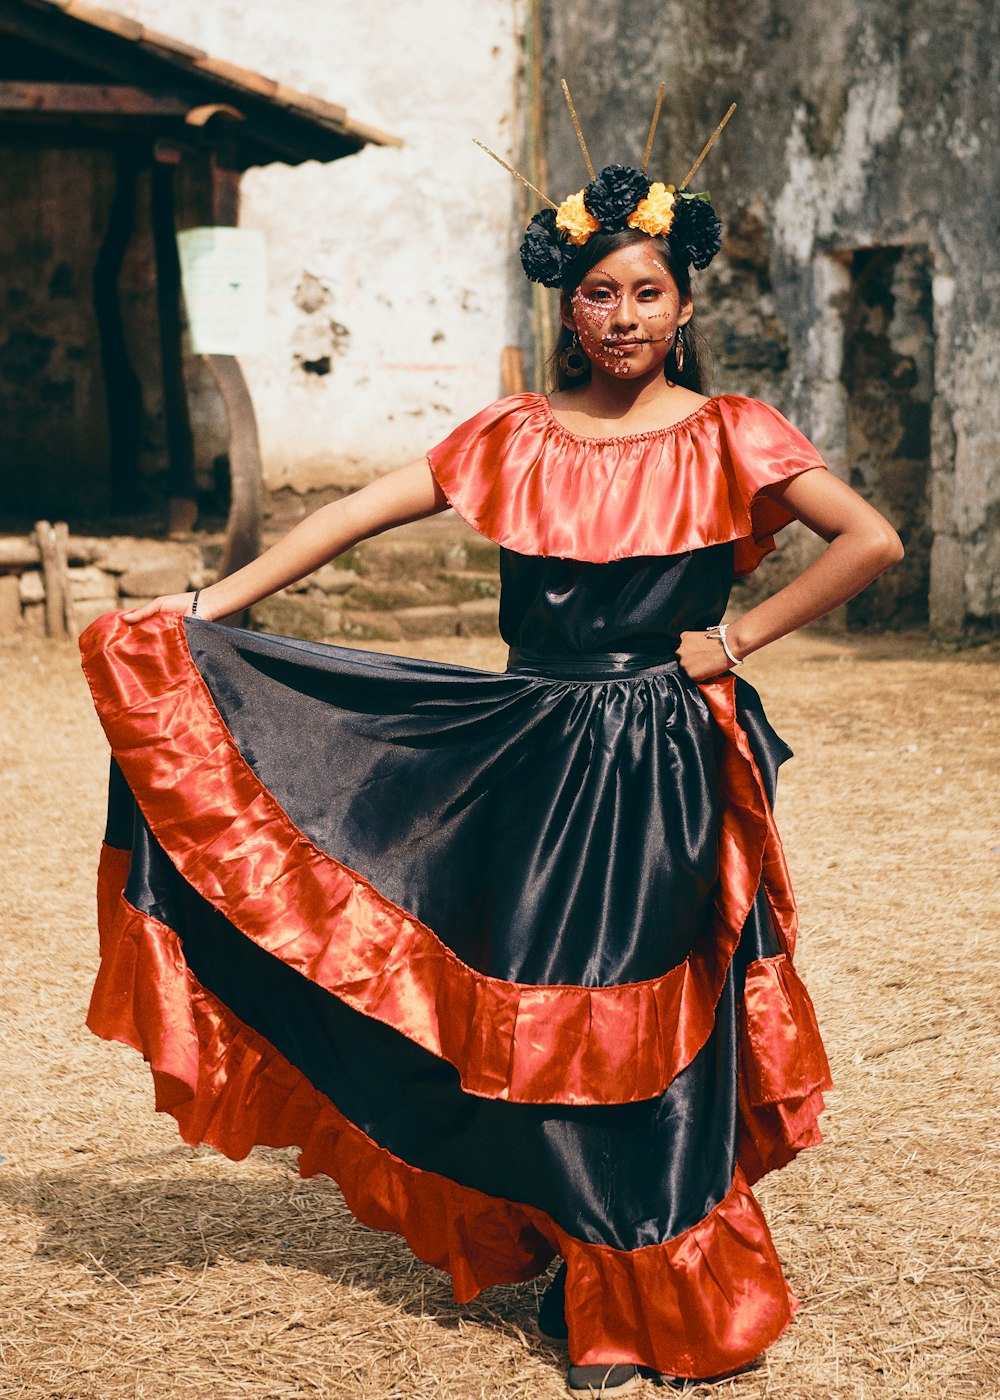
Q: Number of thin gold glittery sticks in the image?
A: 4